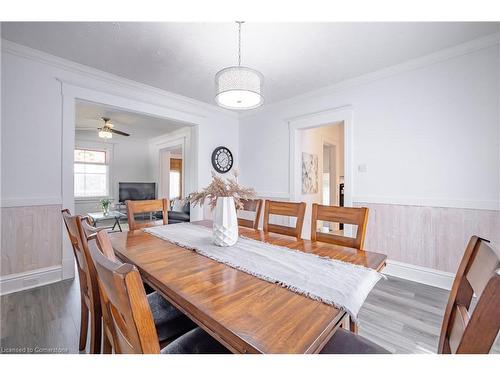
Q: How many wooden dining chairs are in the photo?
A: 8